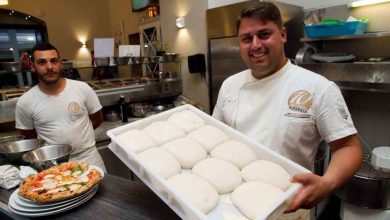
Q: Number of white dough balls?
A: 11